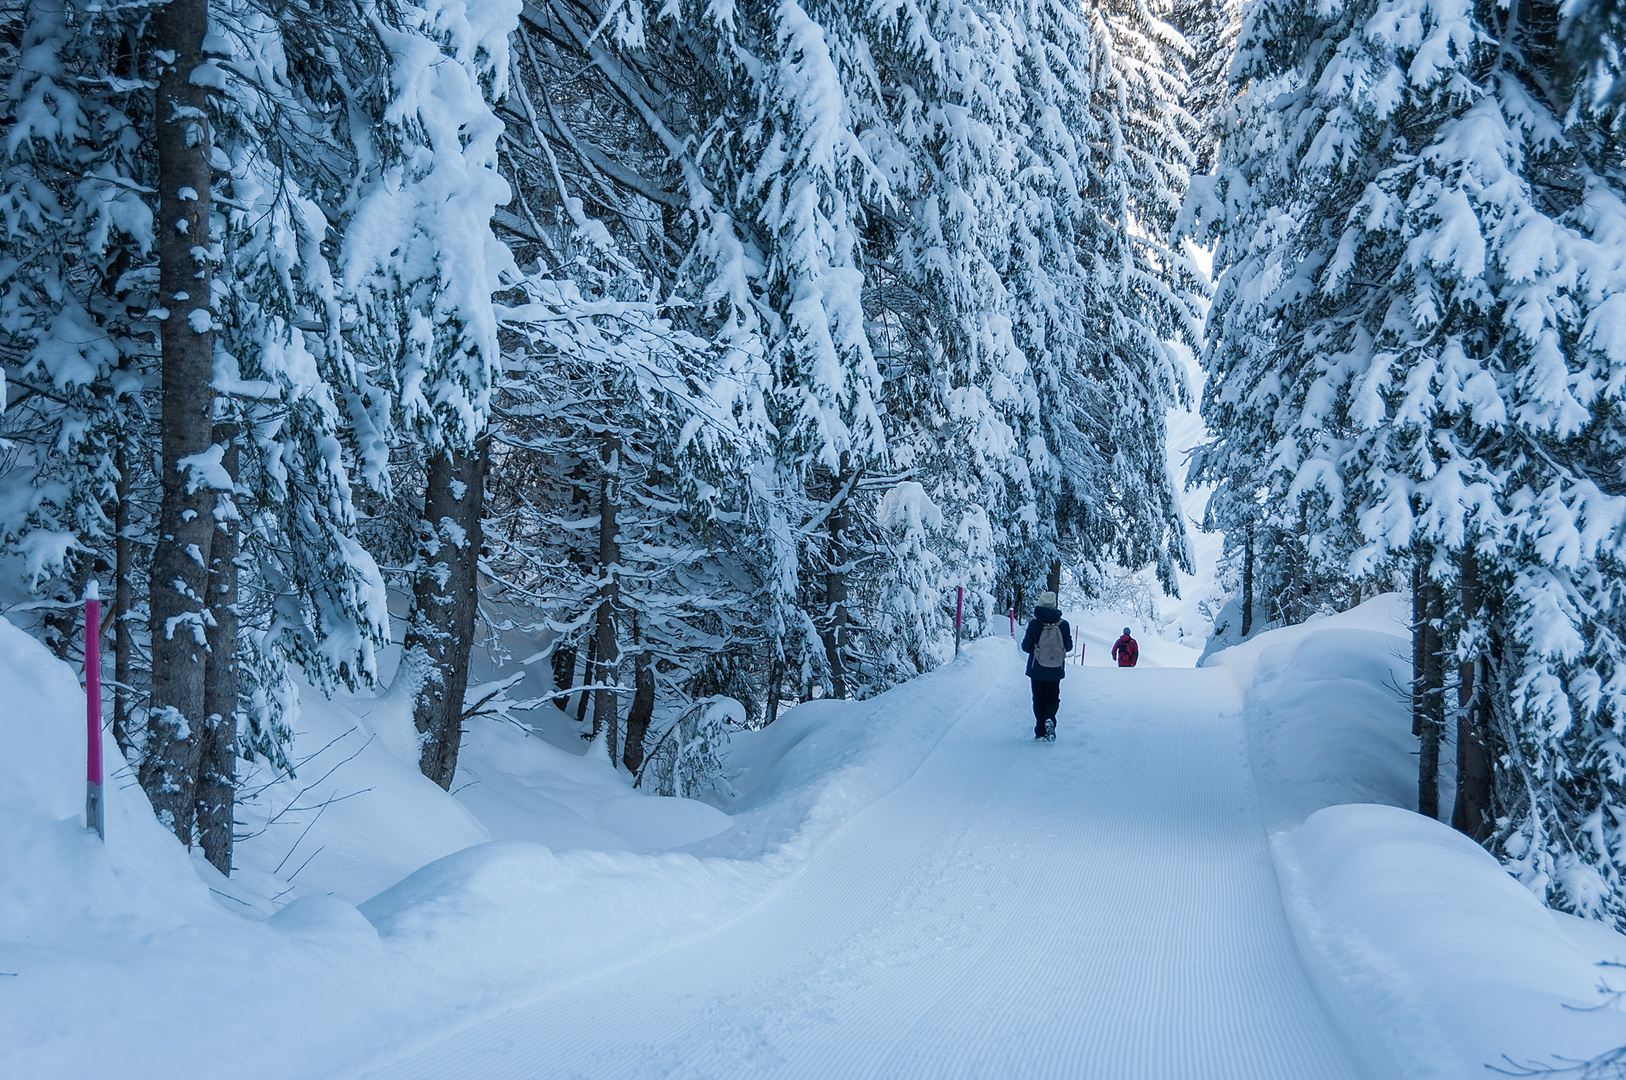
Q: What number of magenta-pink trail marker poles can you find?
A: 5